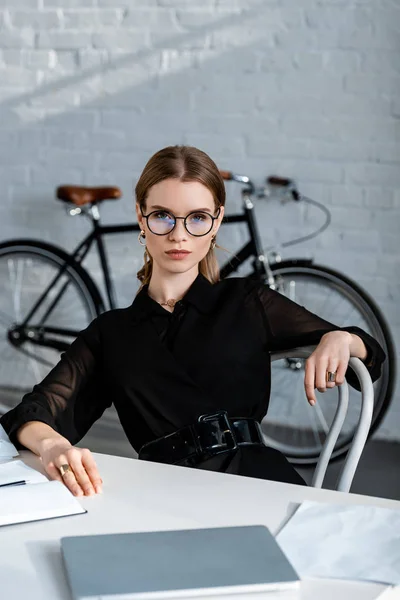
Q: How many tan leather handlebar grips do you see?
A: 2